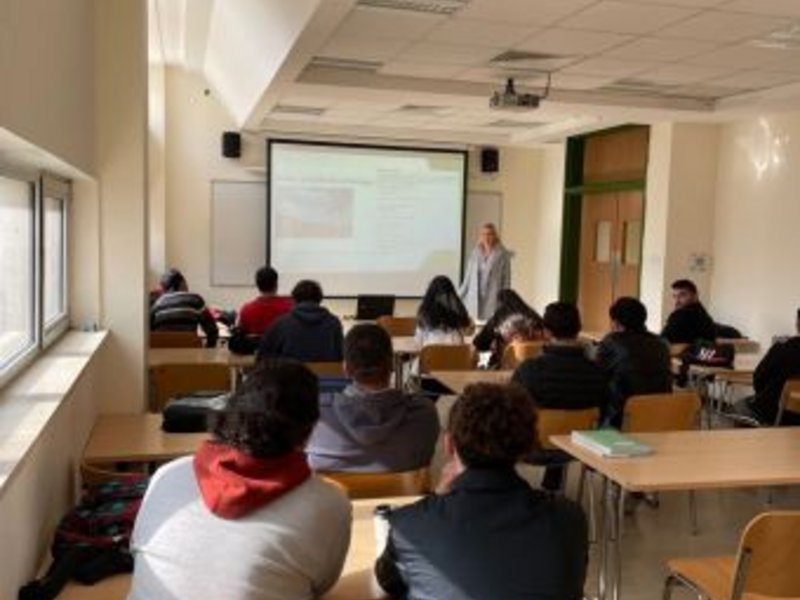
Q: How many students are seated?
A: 12